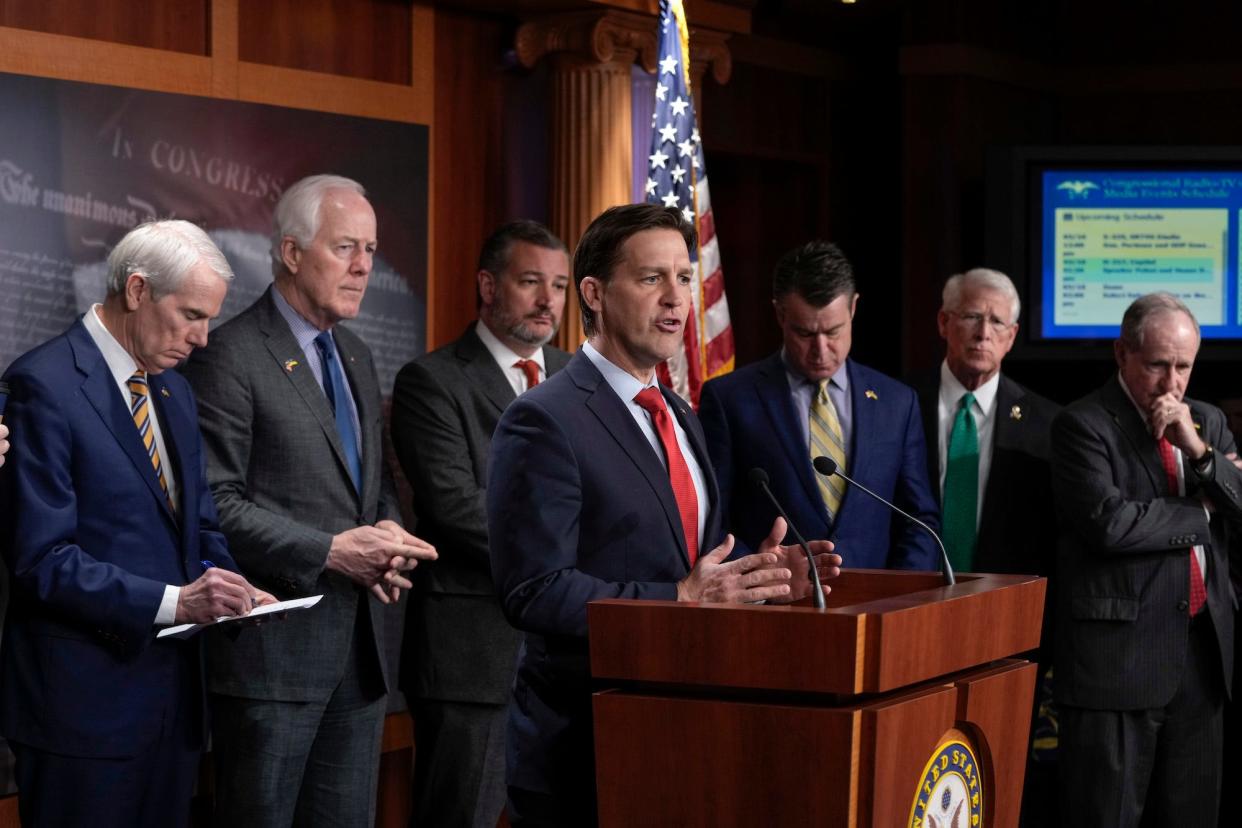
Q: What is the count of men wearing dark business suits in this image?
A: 7